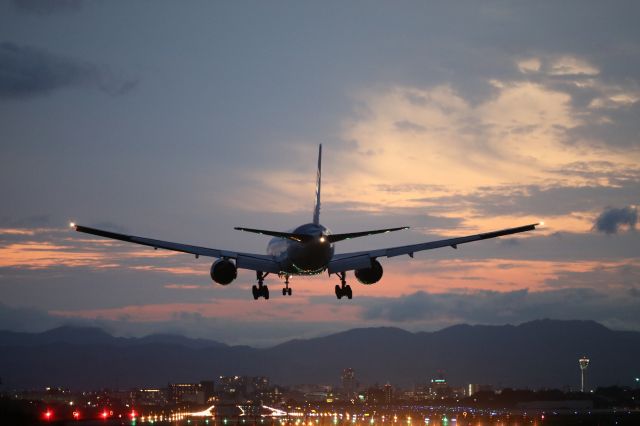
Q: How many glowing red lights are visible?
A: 4